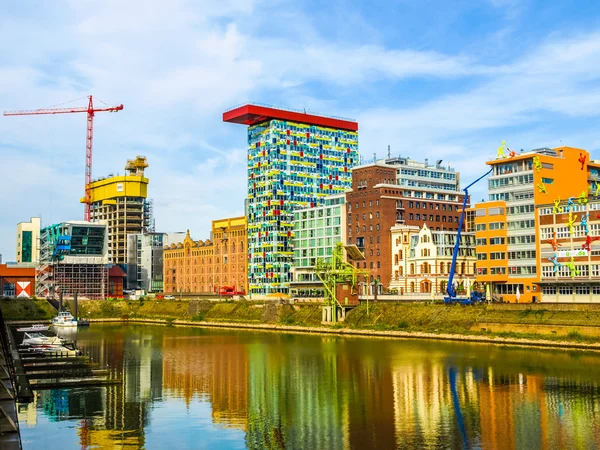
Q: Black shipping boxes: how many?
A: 0